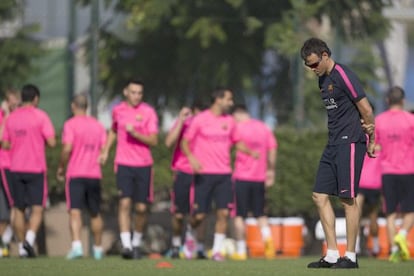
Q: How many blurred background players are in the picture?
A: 9